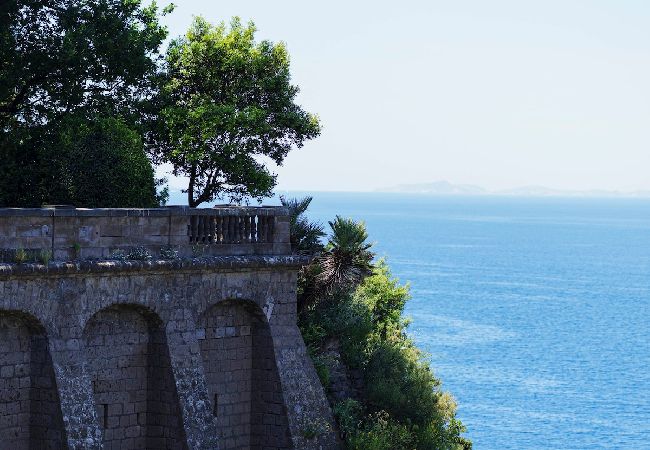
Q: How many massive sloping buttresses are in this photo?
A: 3